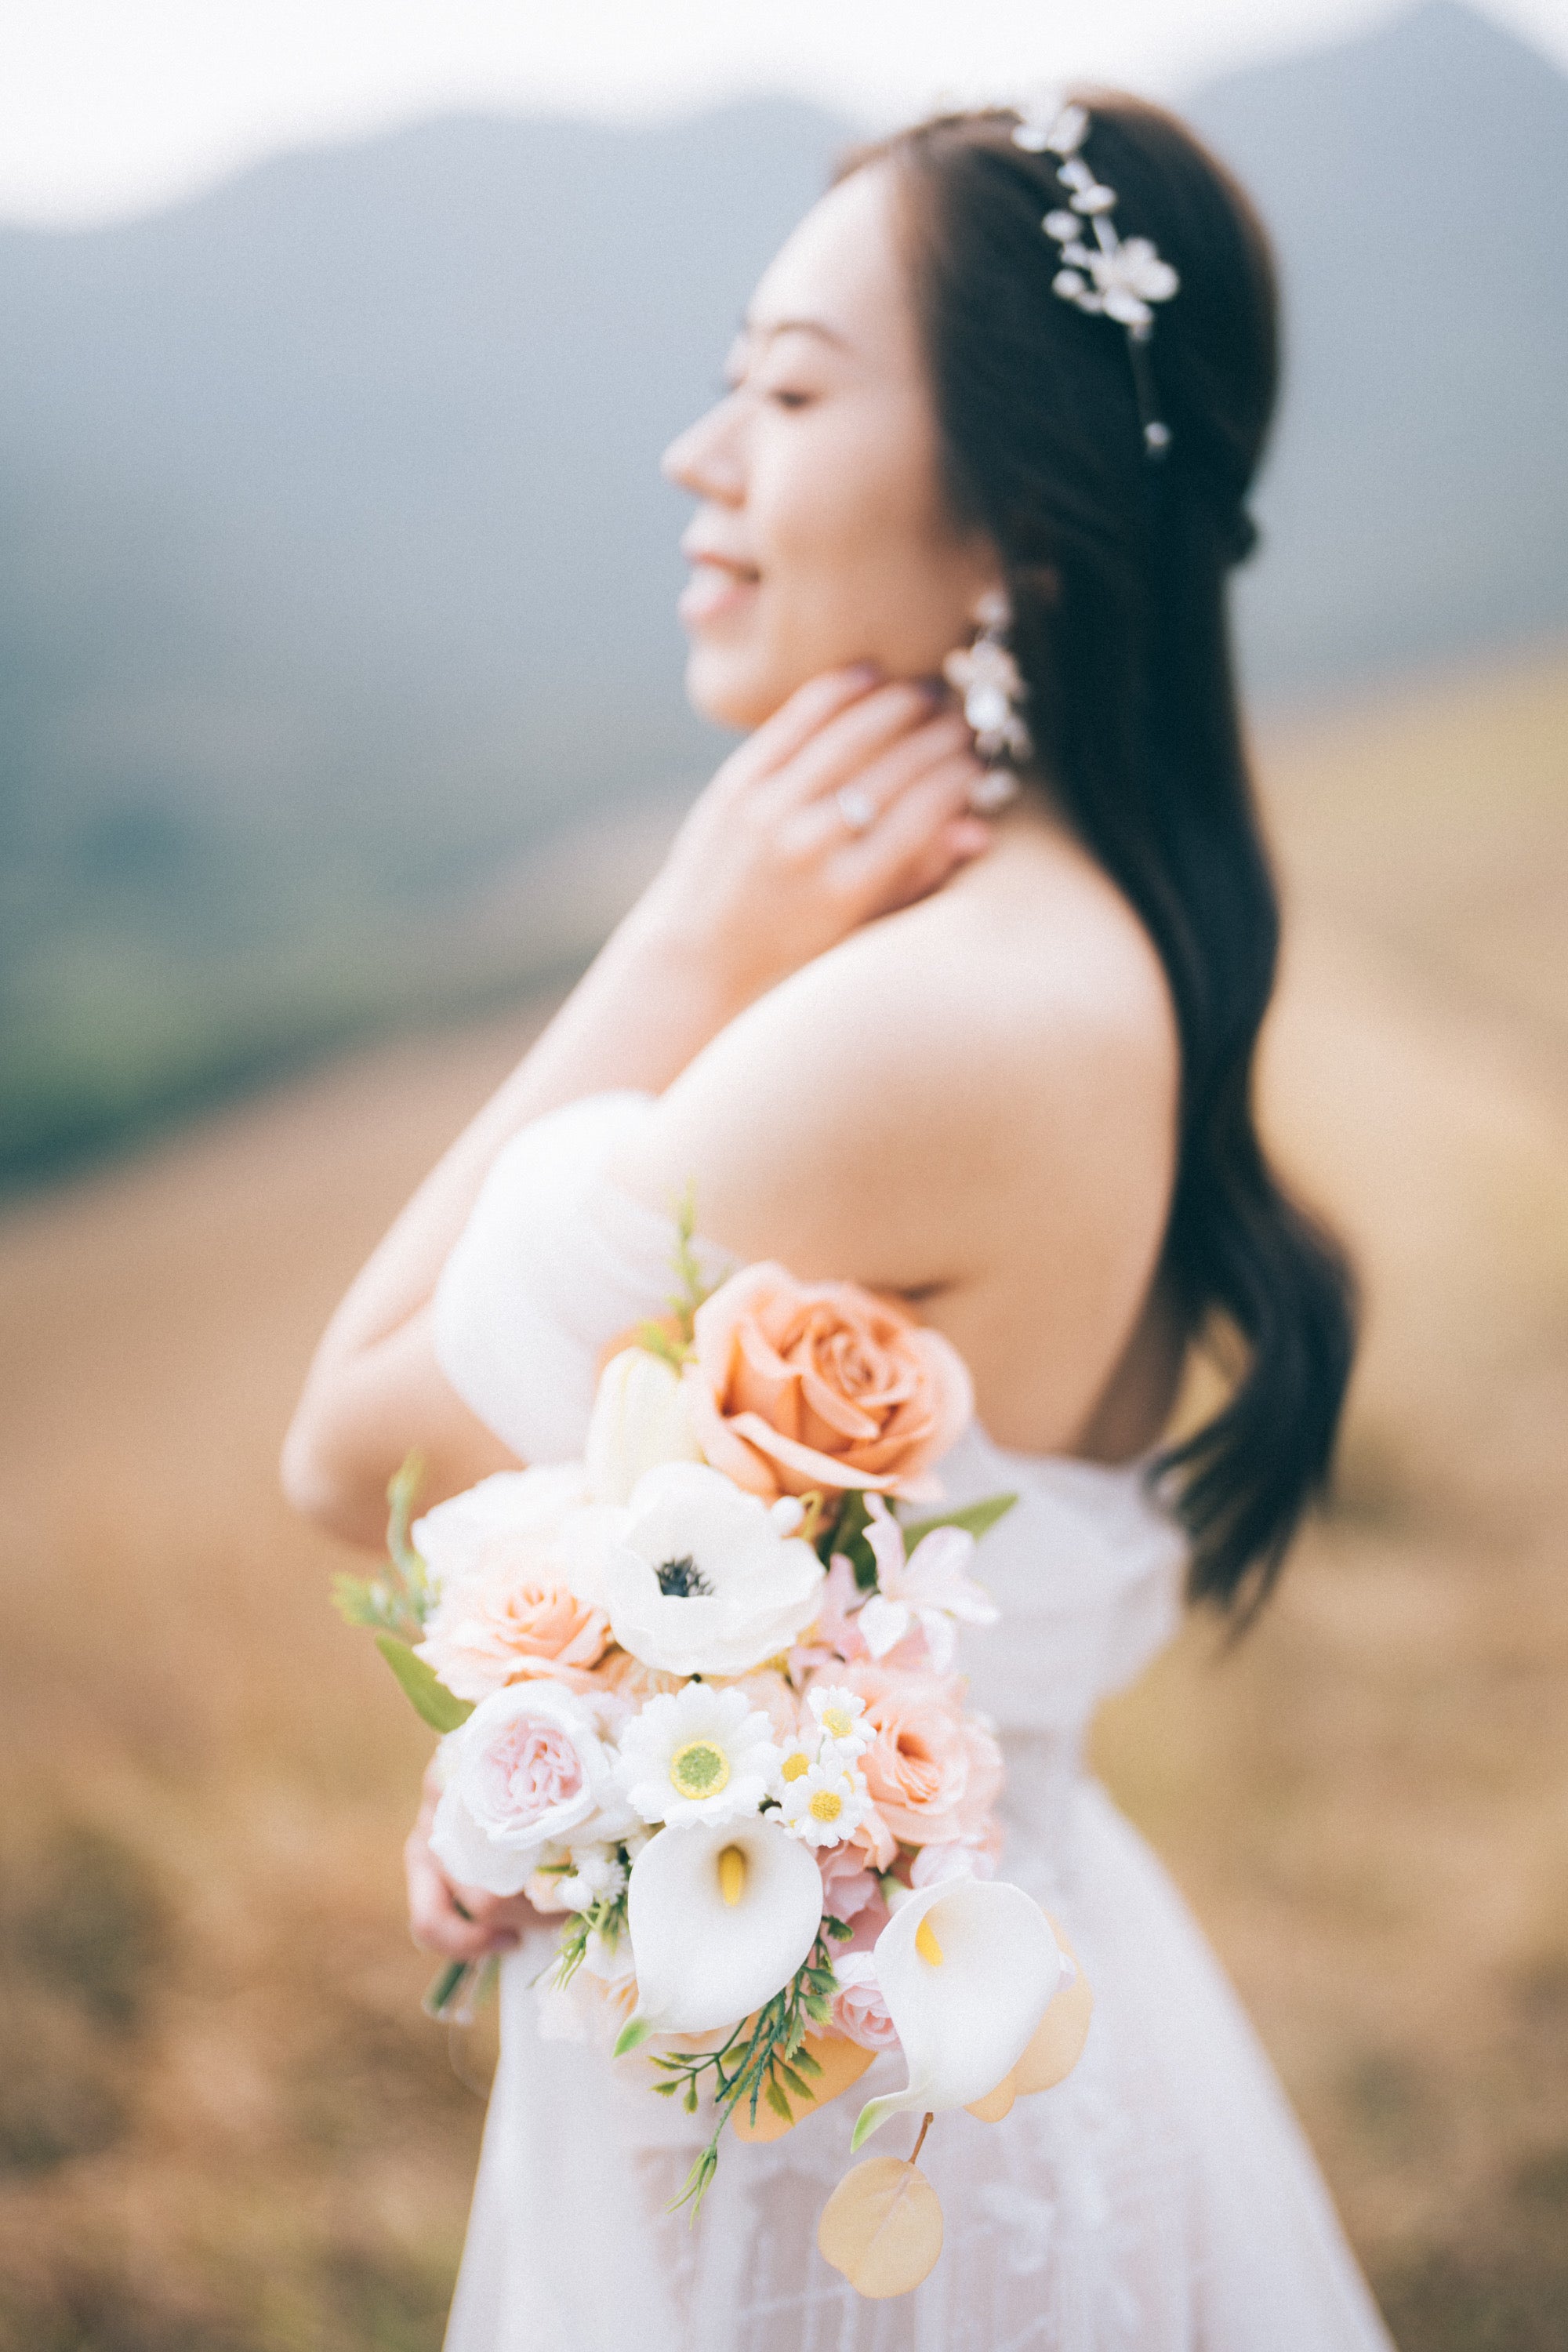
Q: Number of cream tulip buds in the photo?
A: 1